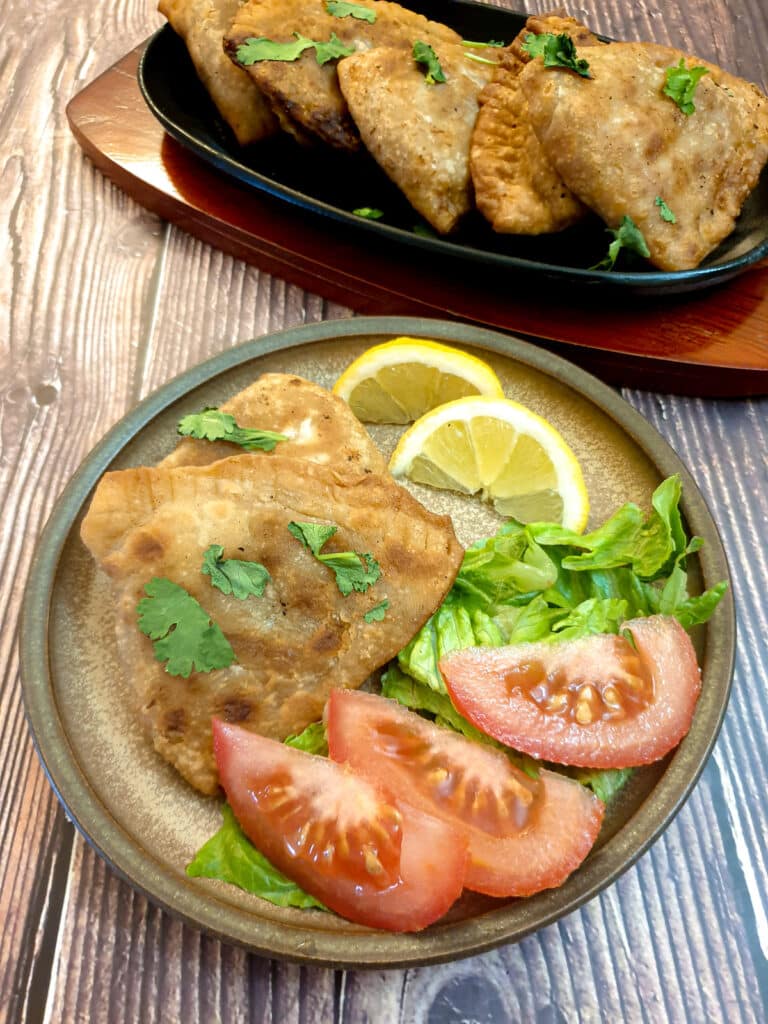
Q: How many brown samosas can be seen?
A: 7